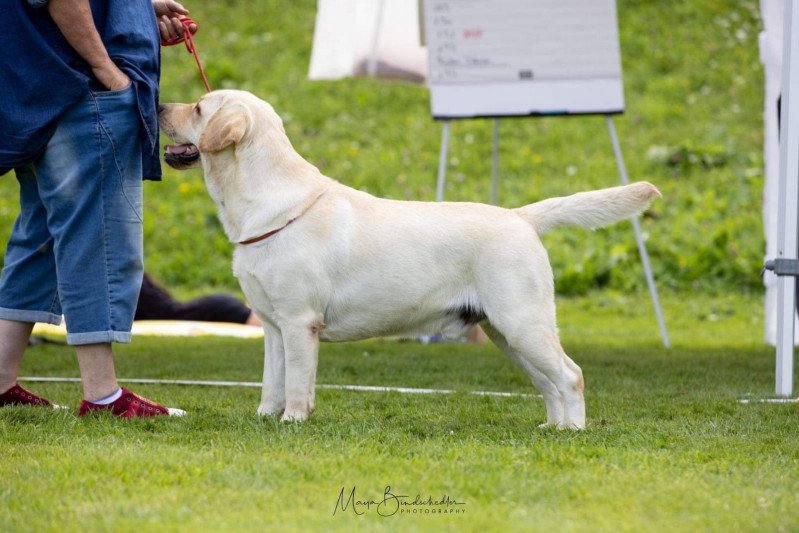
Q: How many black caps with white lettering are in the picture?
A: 0